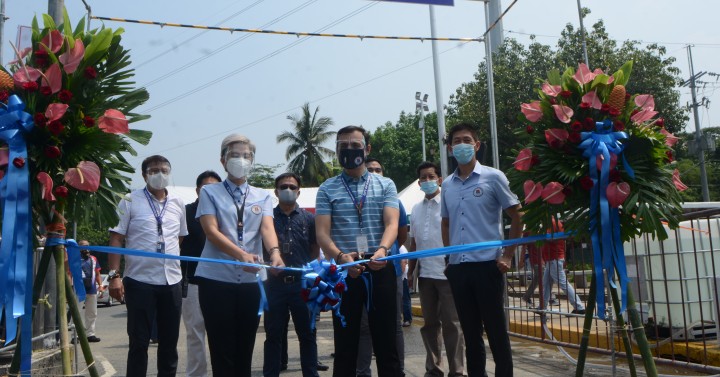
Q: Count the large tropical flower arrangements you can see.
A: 2